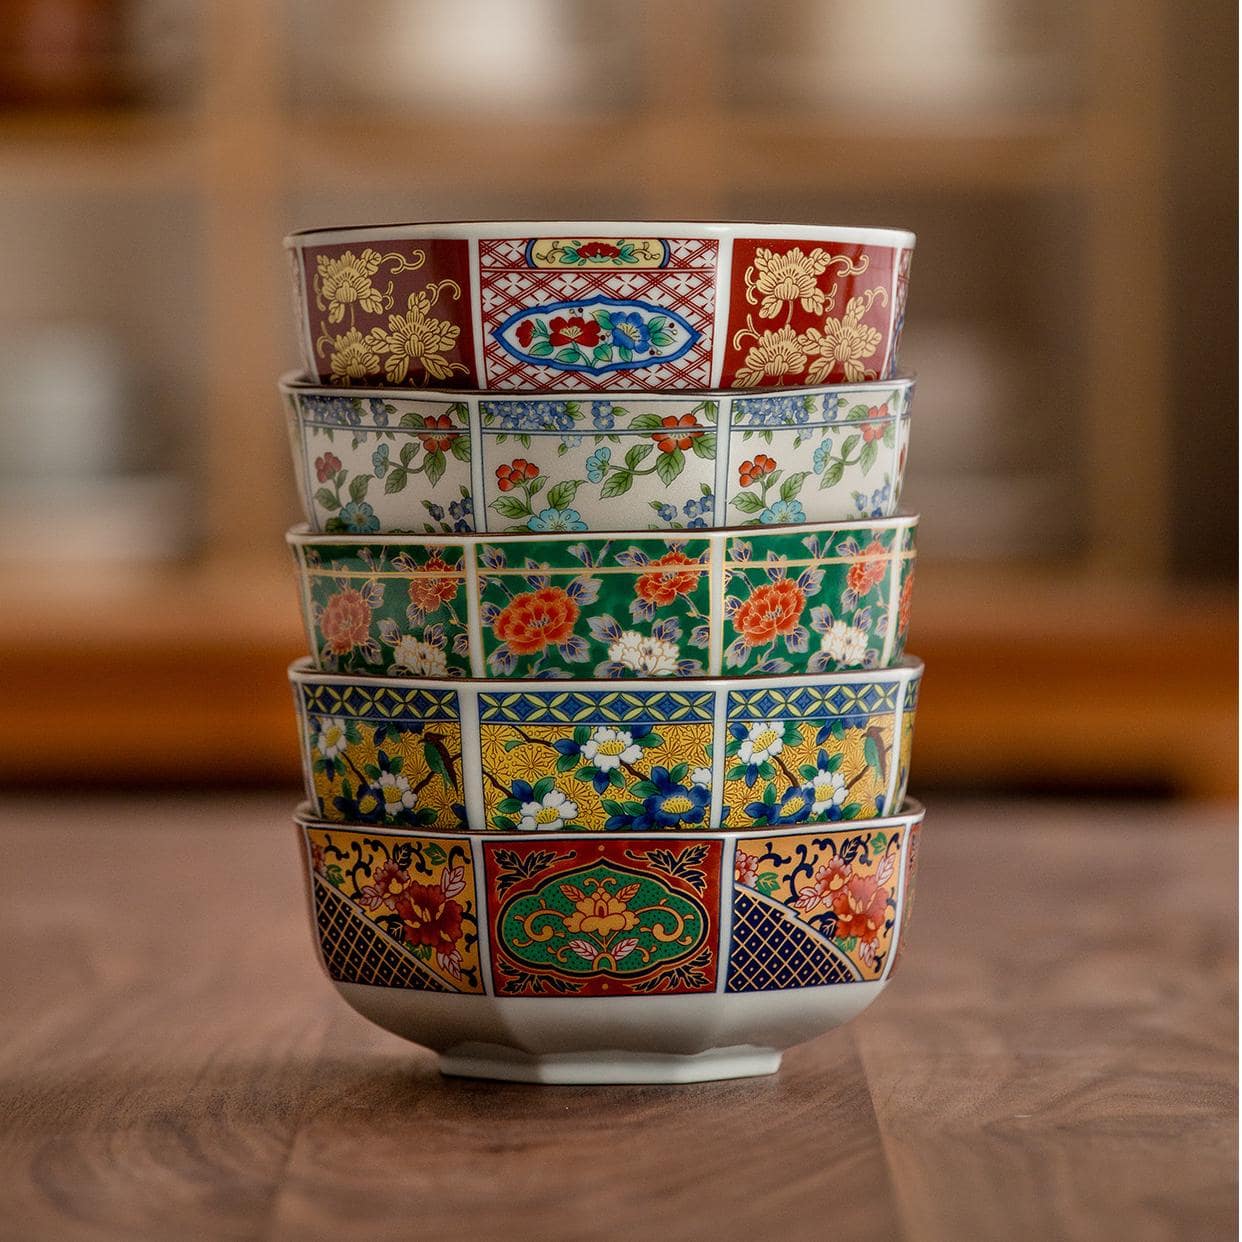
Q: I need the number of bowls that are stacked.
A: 5